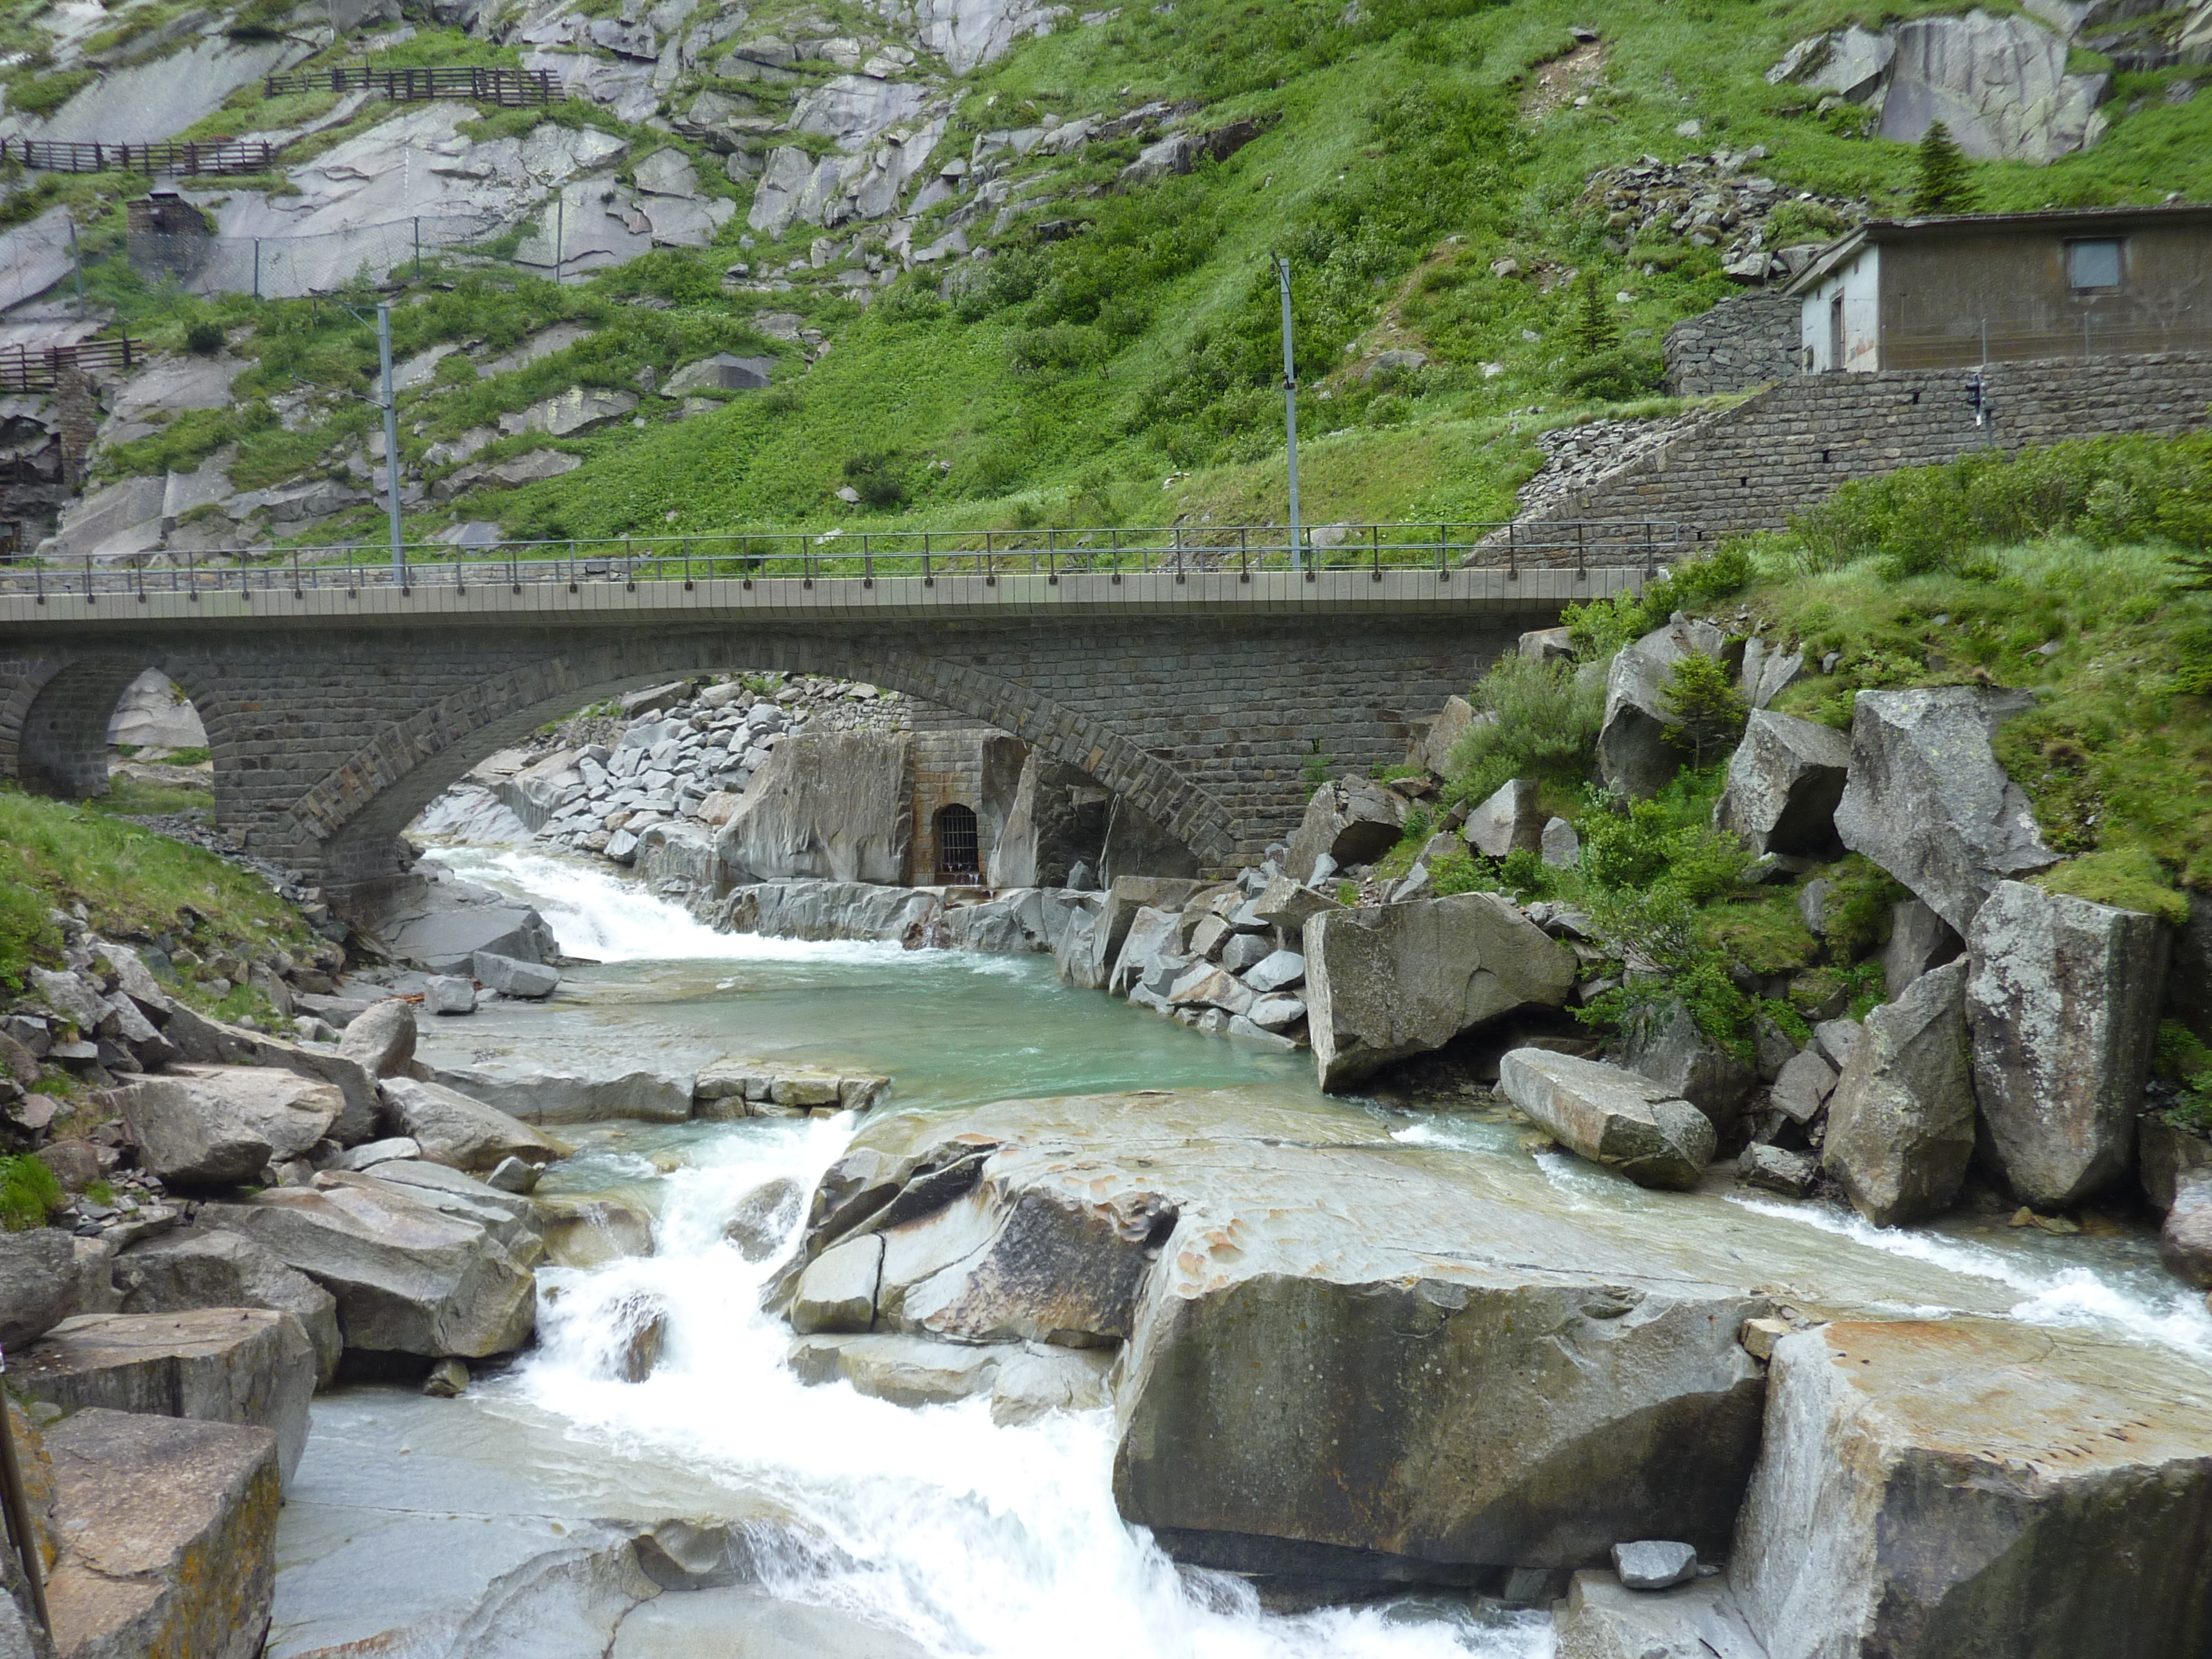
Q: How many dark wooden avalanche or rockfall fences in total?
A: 3